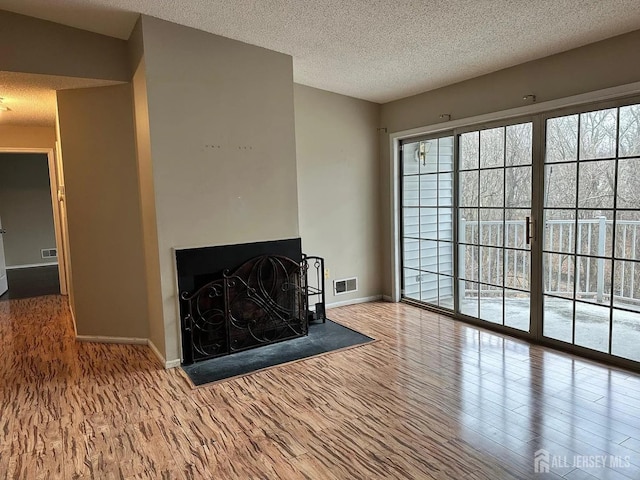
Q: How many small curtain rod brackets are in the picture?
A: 3